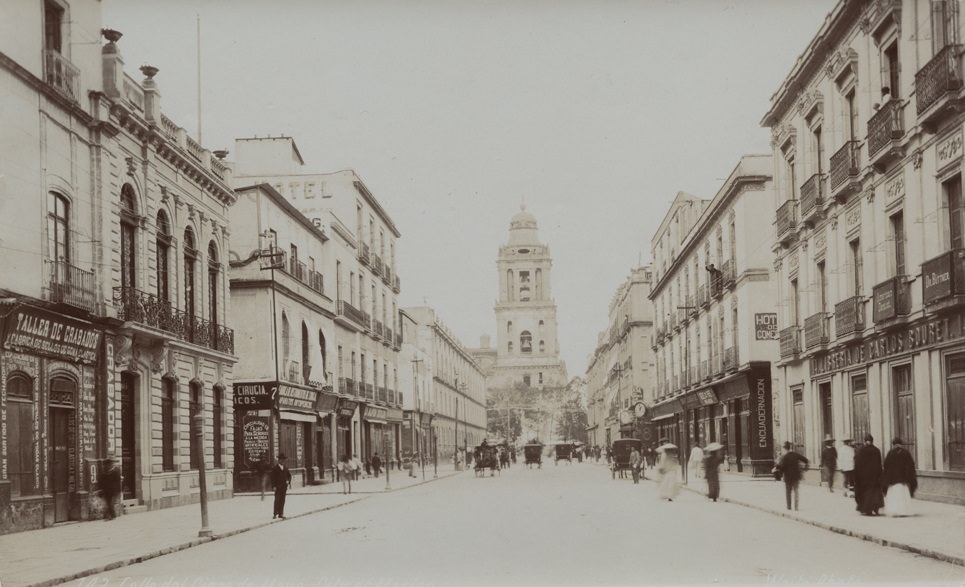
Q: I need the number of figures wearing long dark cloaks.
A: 2